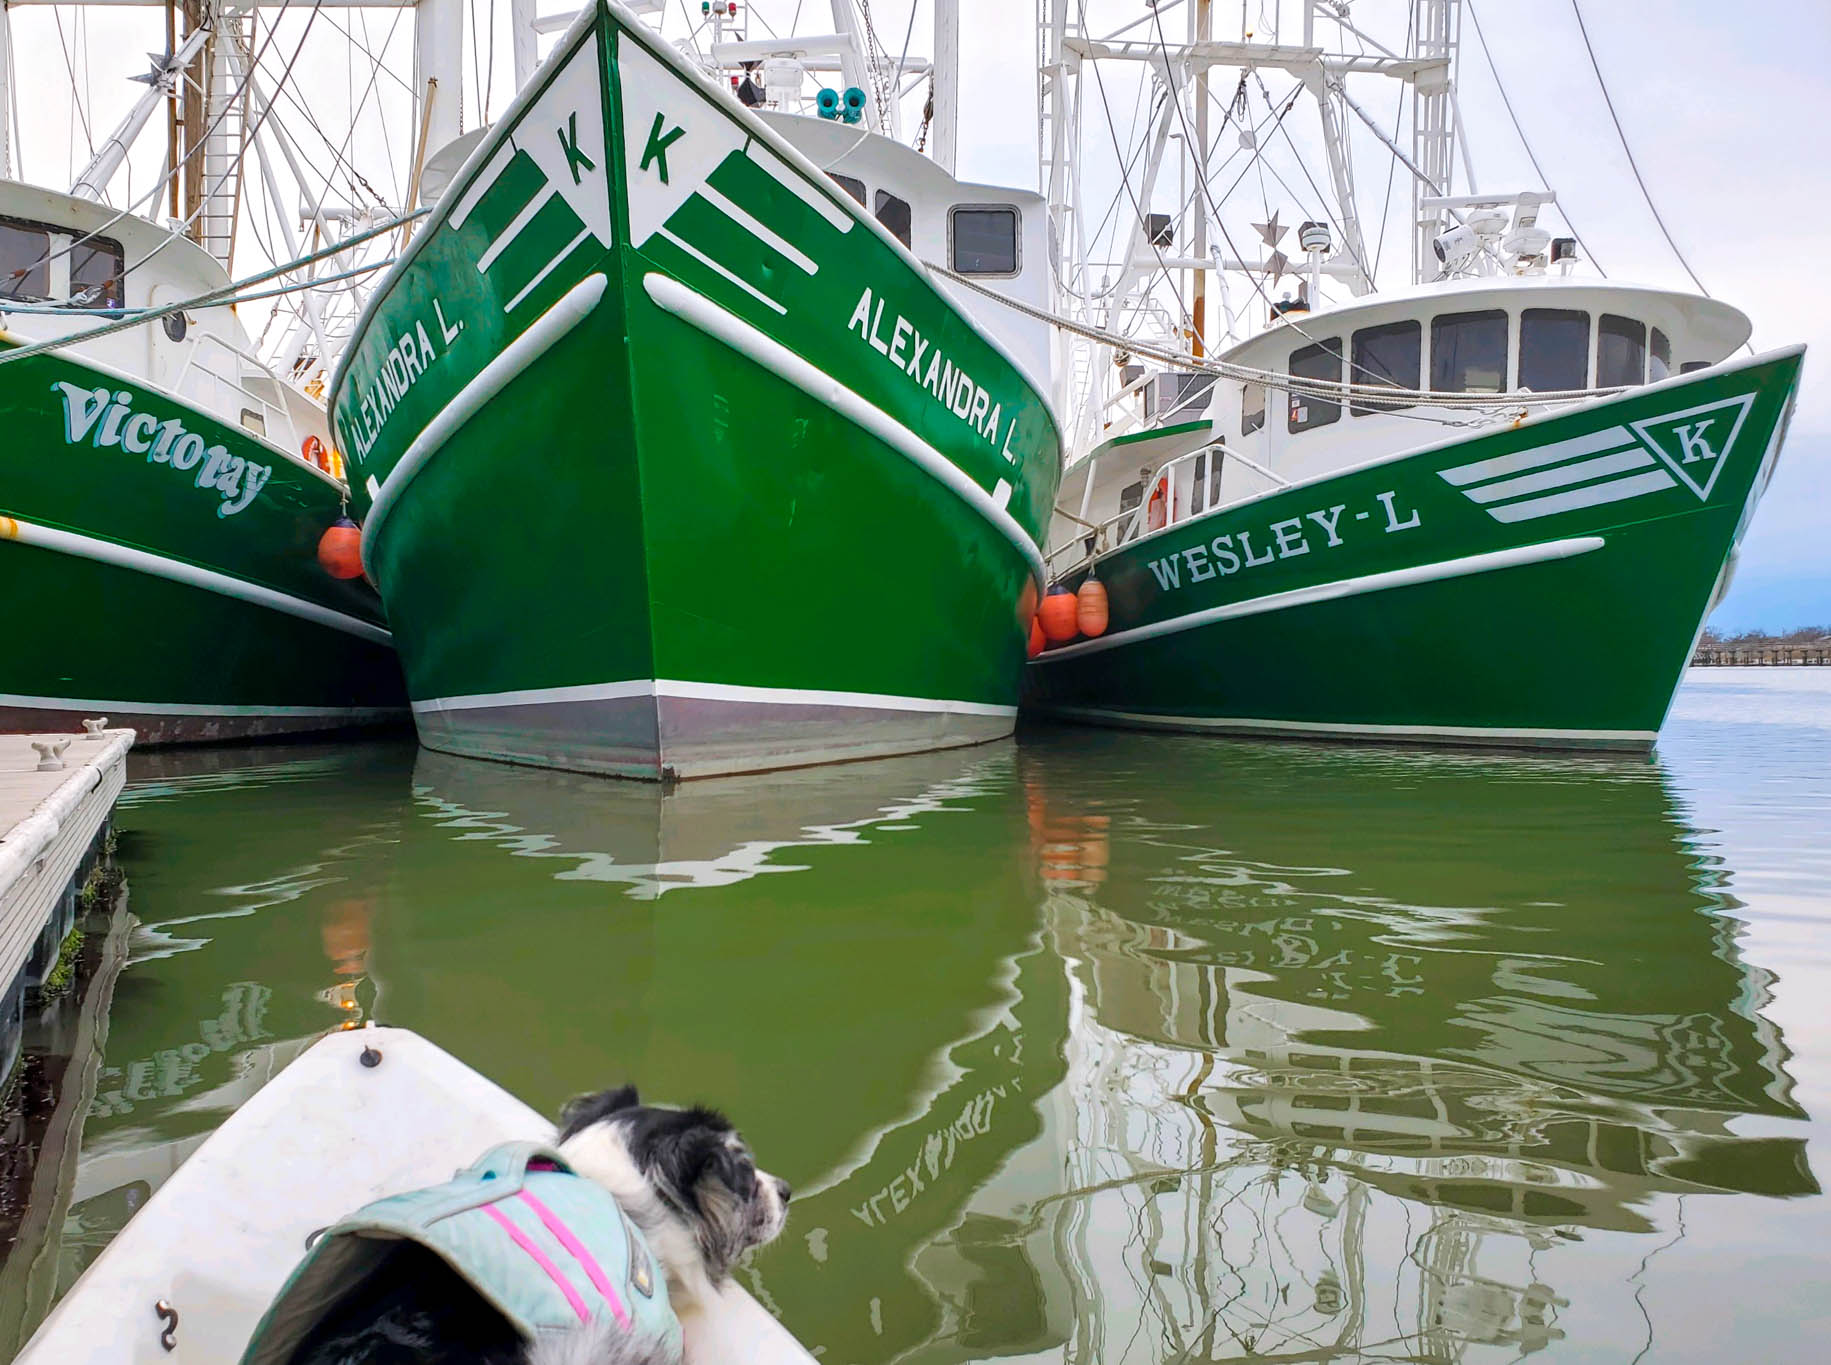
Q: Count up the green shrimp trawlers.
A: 3